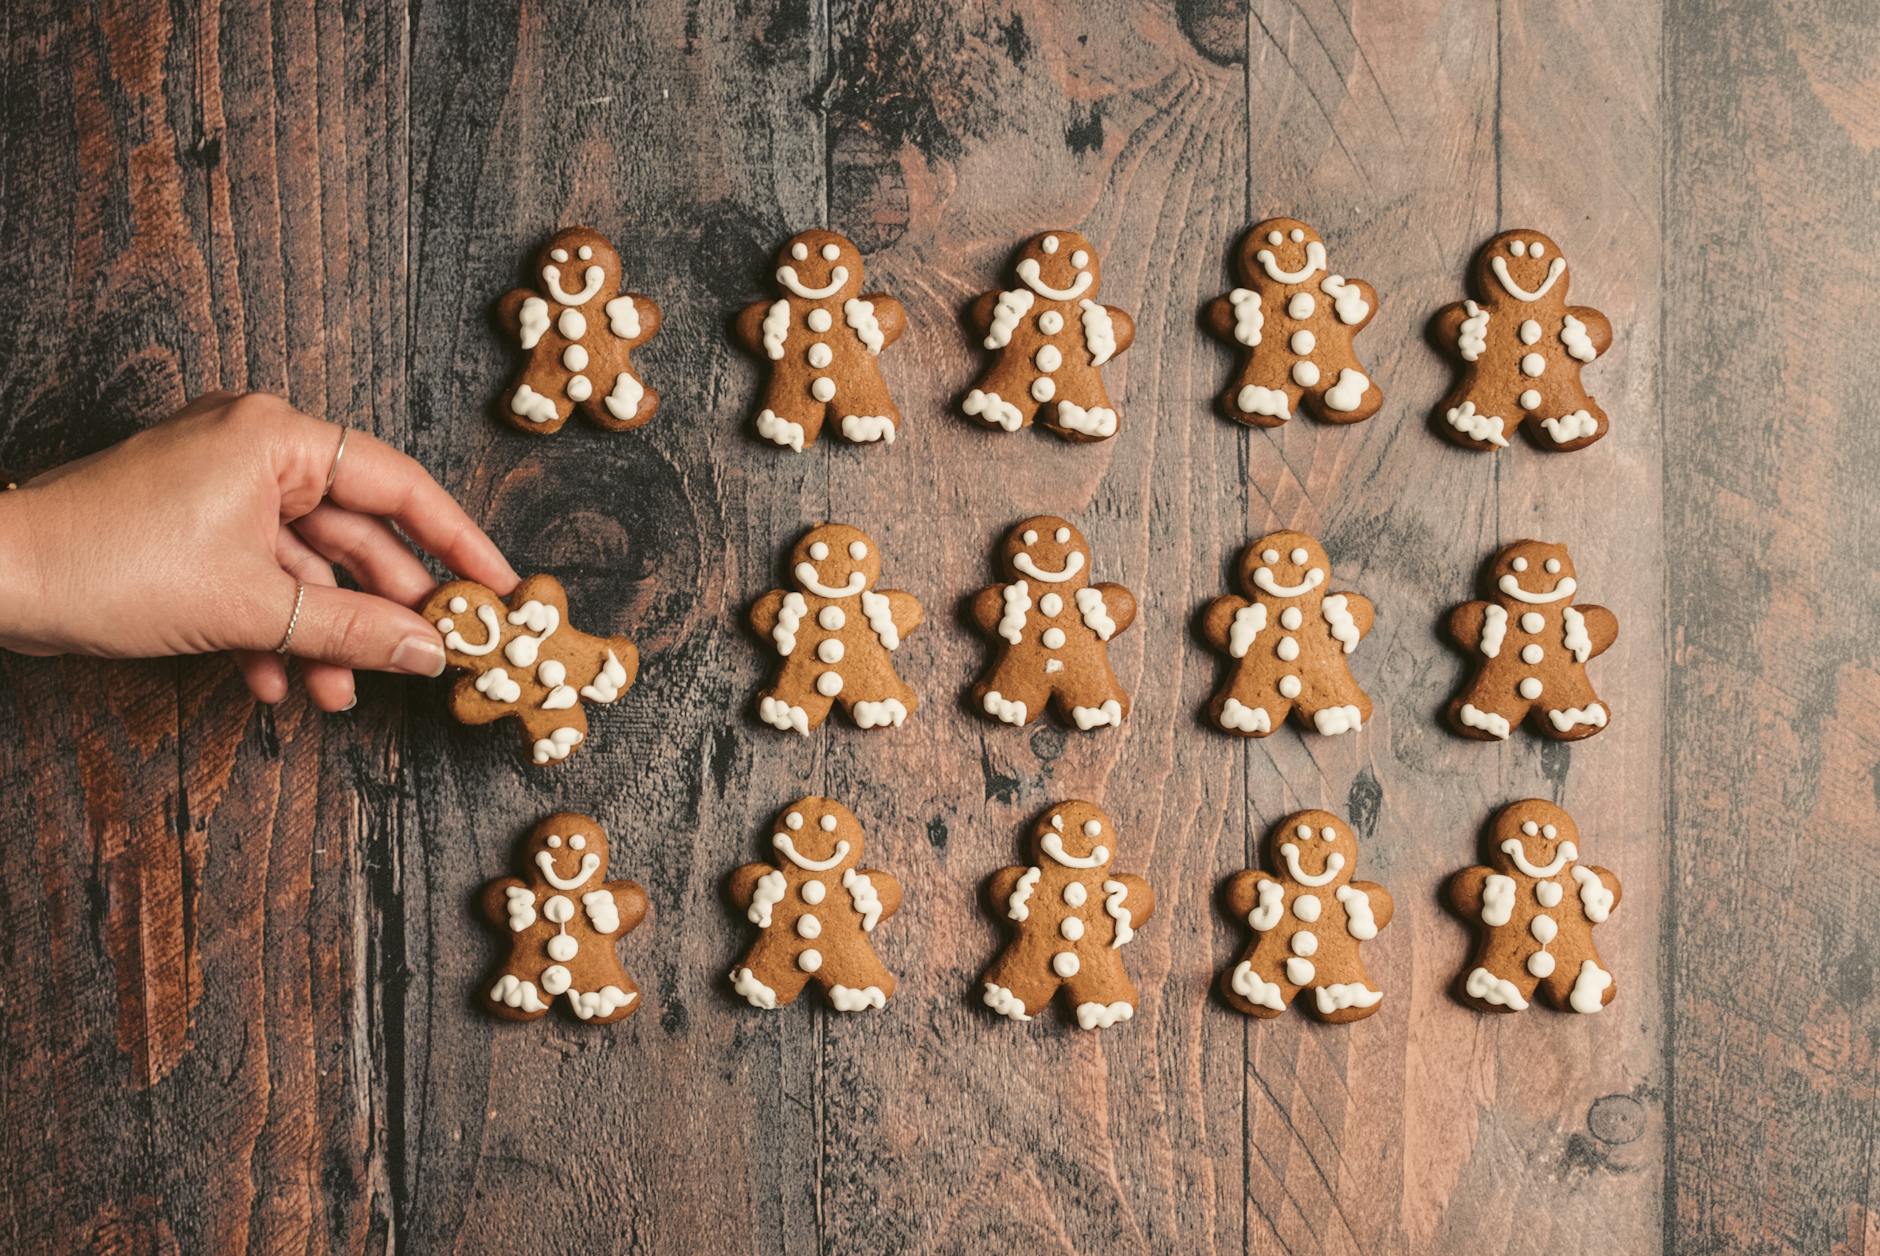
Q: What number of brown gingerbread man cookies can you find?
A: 15